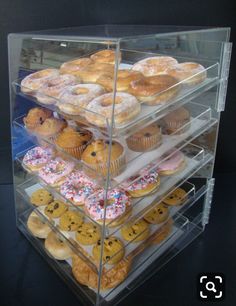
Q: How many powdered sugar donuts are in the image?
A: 6